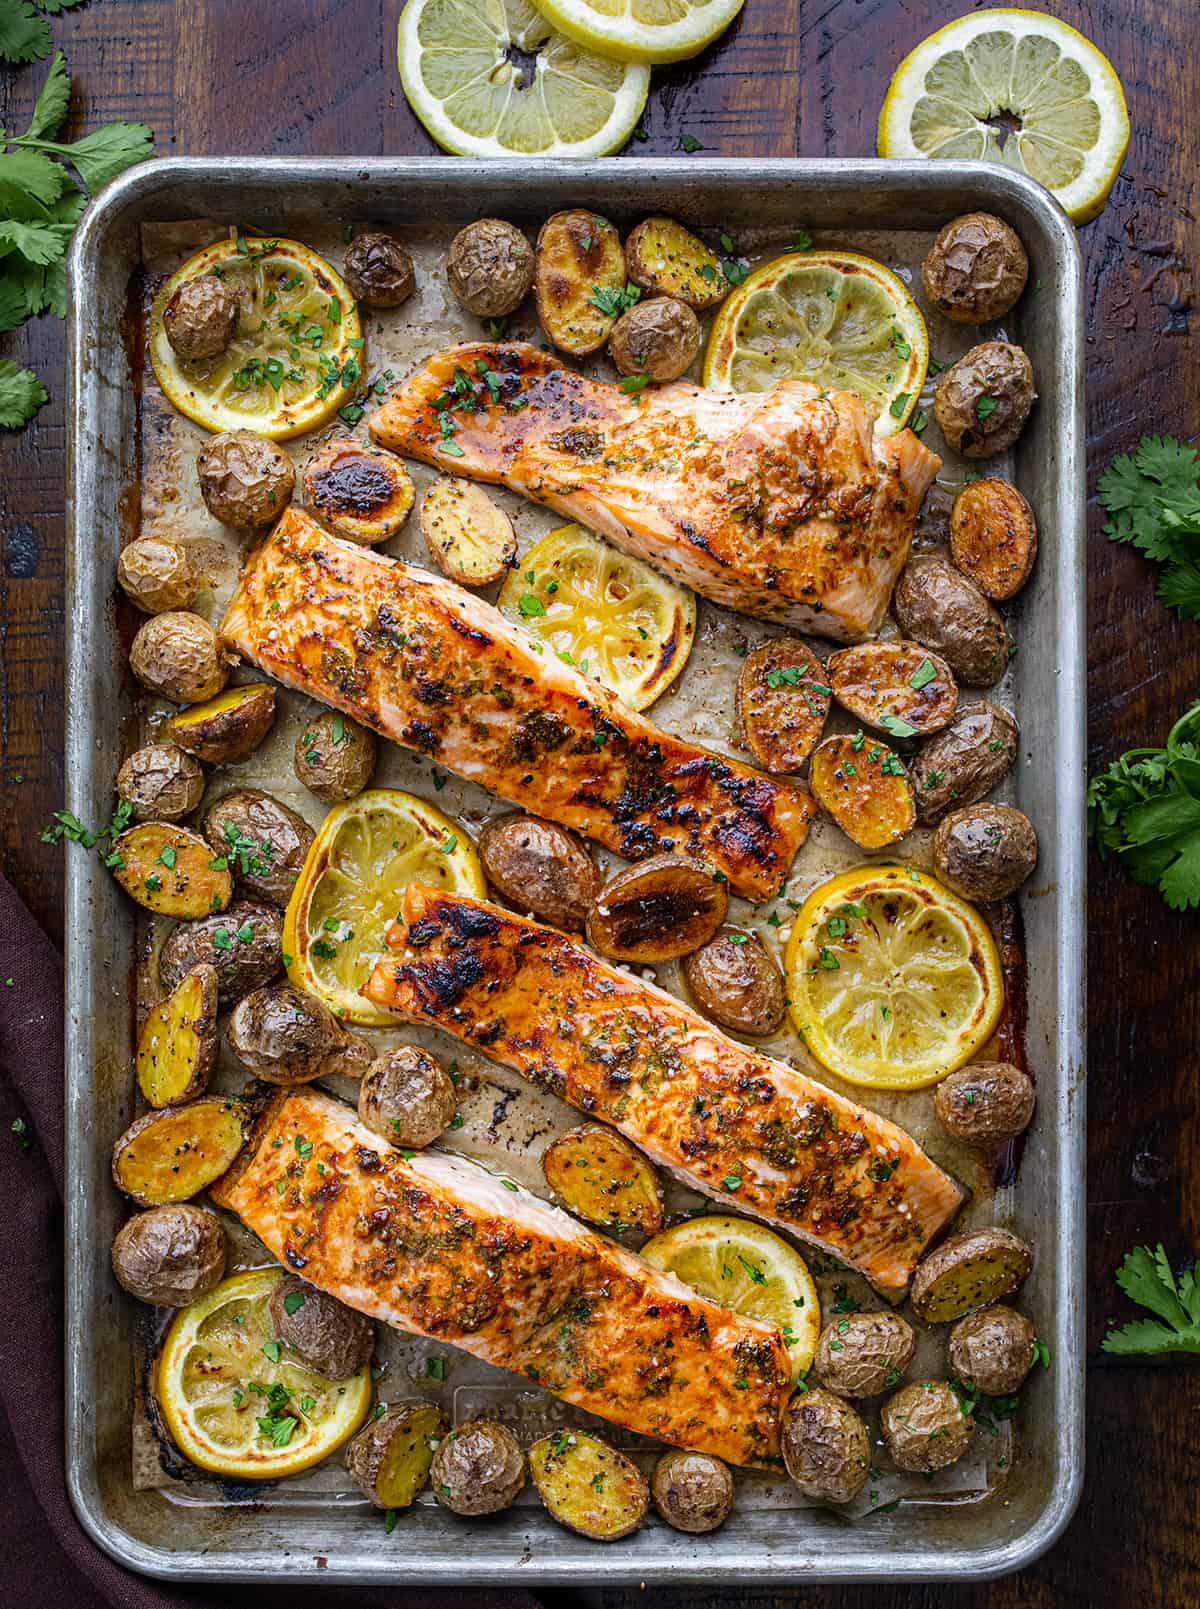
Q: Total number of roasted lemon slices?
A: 7